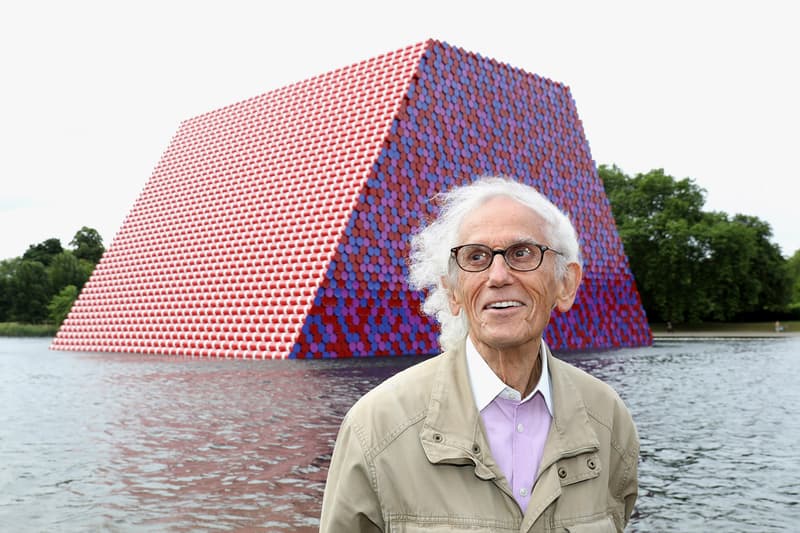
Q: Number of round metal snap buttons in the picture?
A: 4